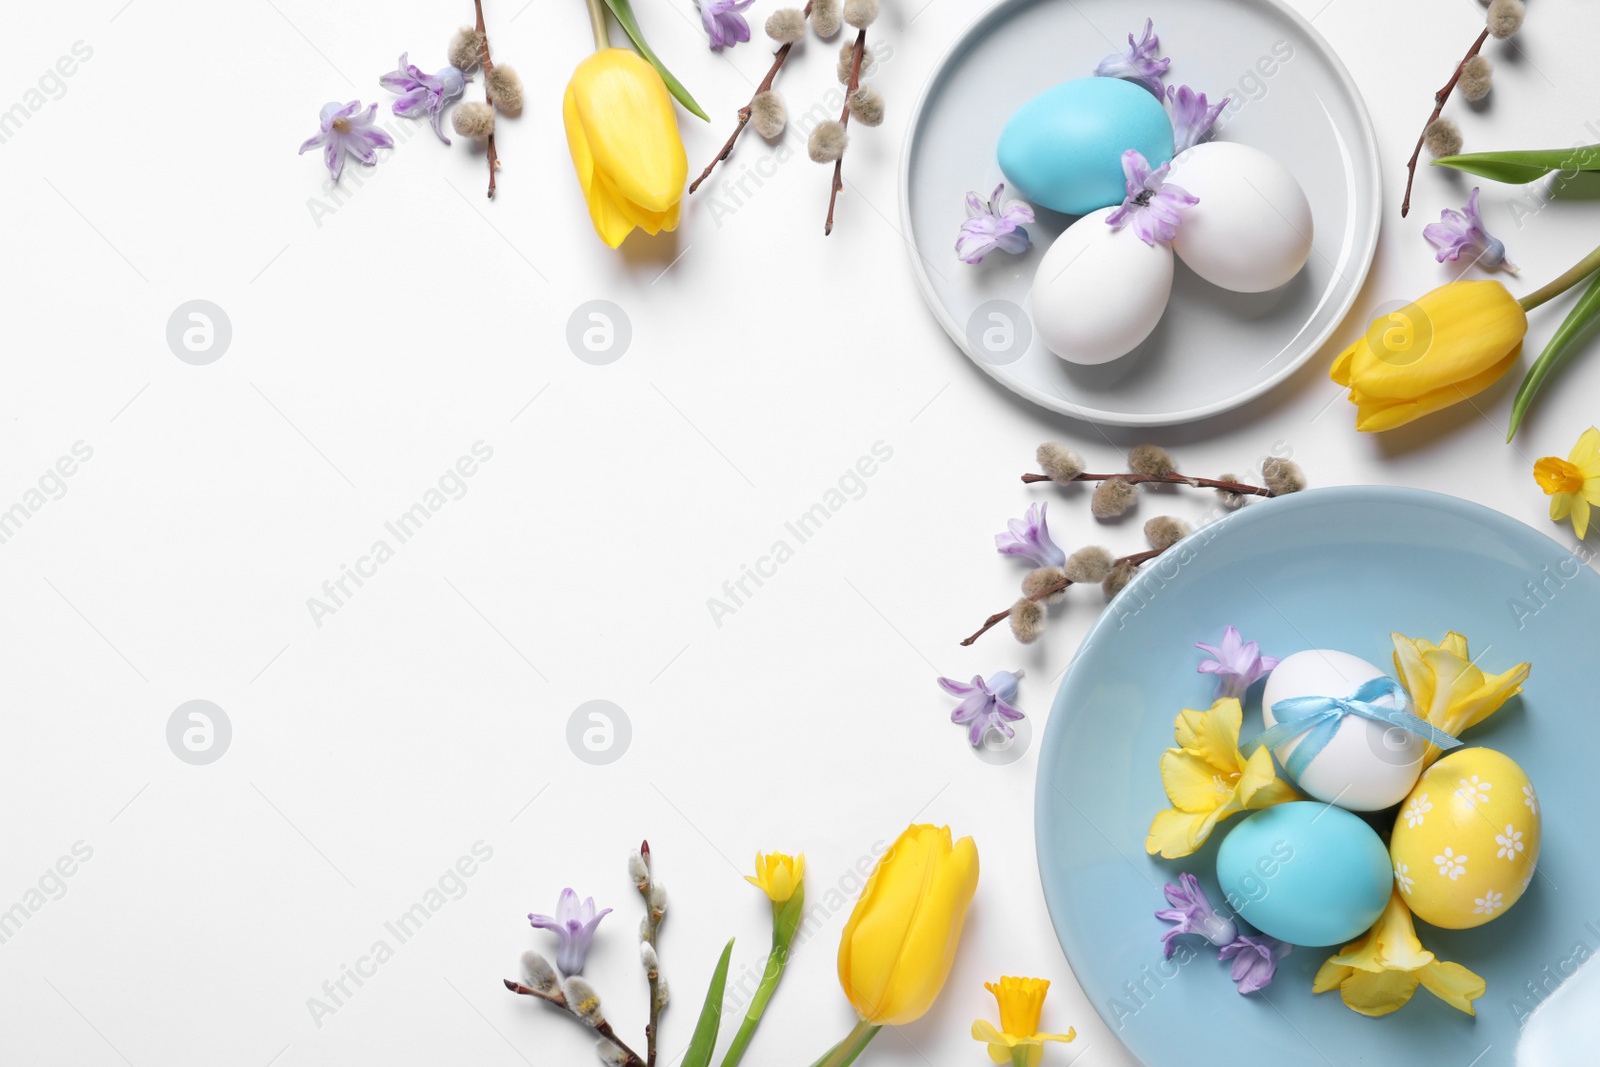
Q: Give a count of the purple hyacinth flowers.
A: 14